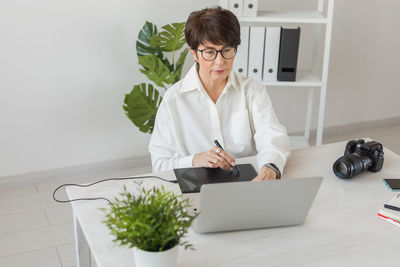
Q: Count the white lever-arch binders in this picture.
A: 5